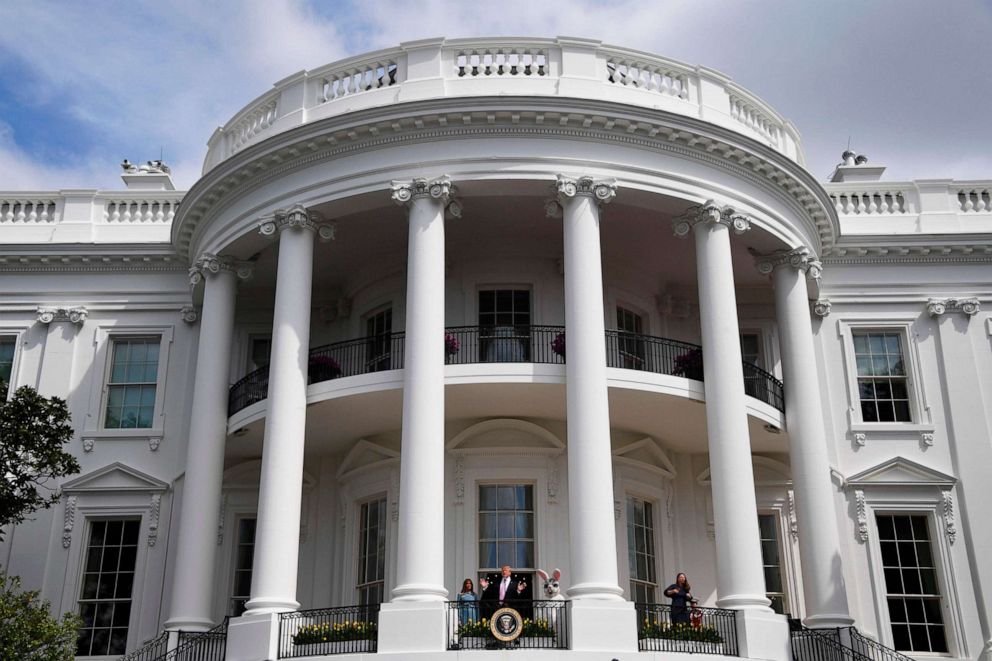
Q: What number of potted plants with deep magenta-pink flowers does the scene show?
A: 4